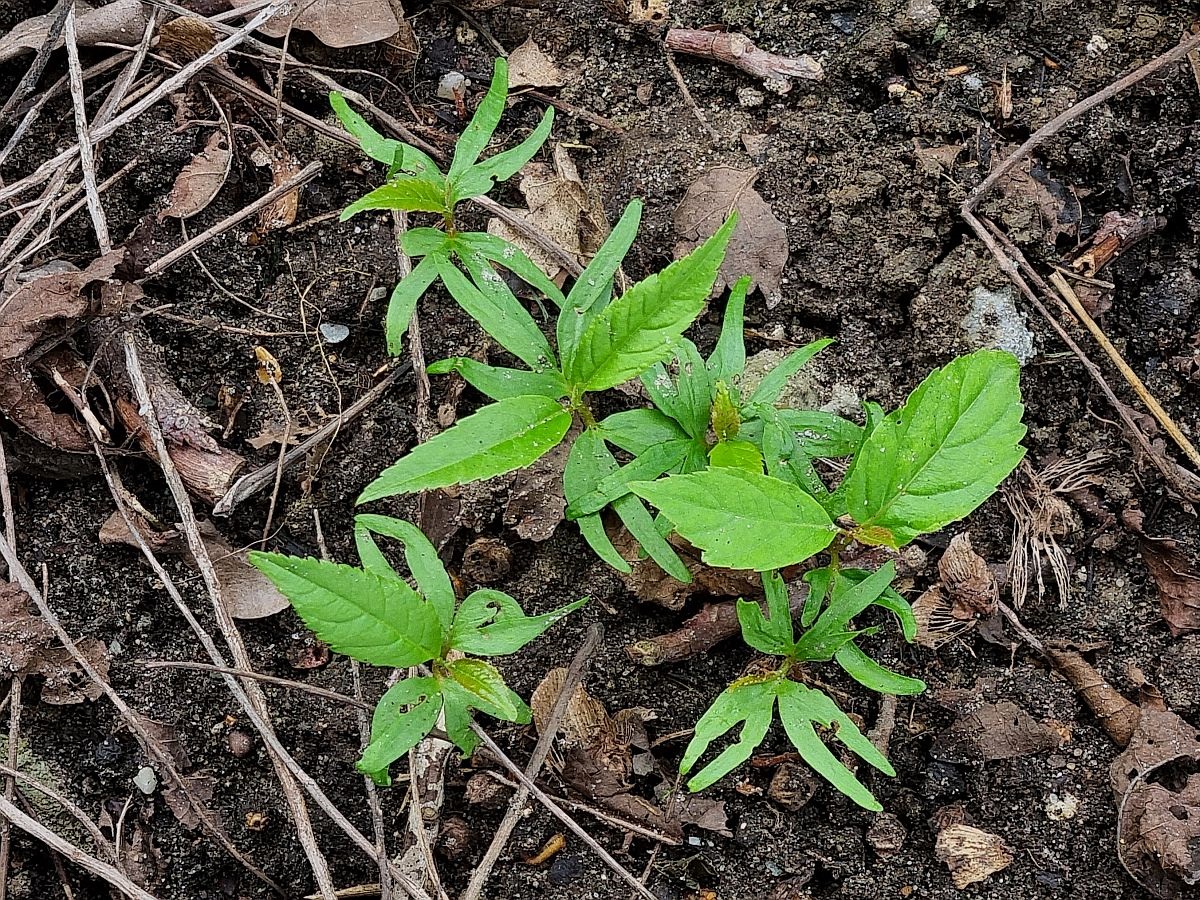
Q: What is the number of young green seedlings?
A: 6